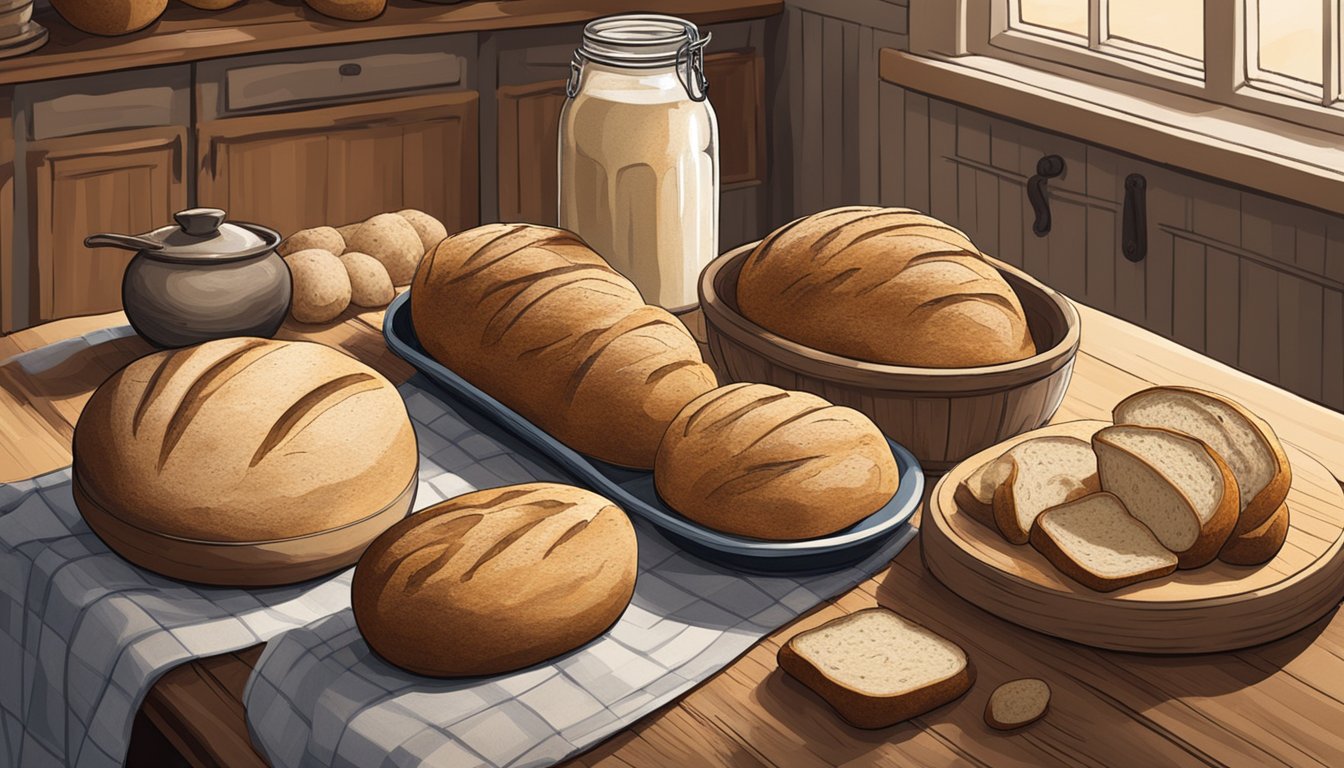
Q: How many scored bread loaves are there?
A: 5